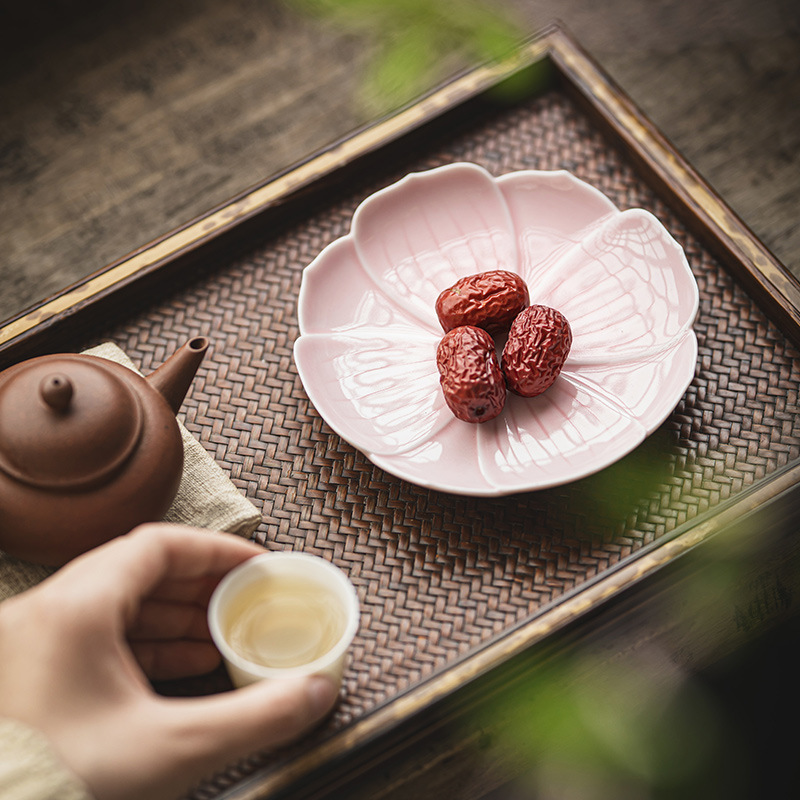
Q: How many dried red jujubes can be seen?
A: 3